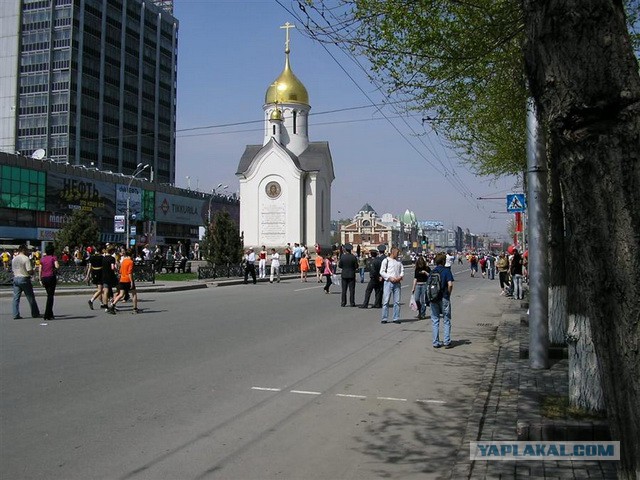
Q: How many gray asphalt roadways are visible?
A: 1